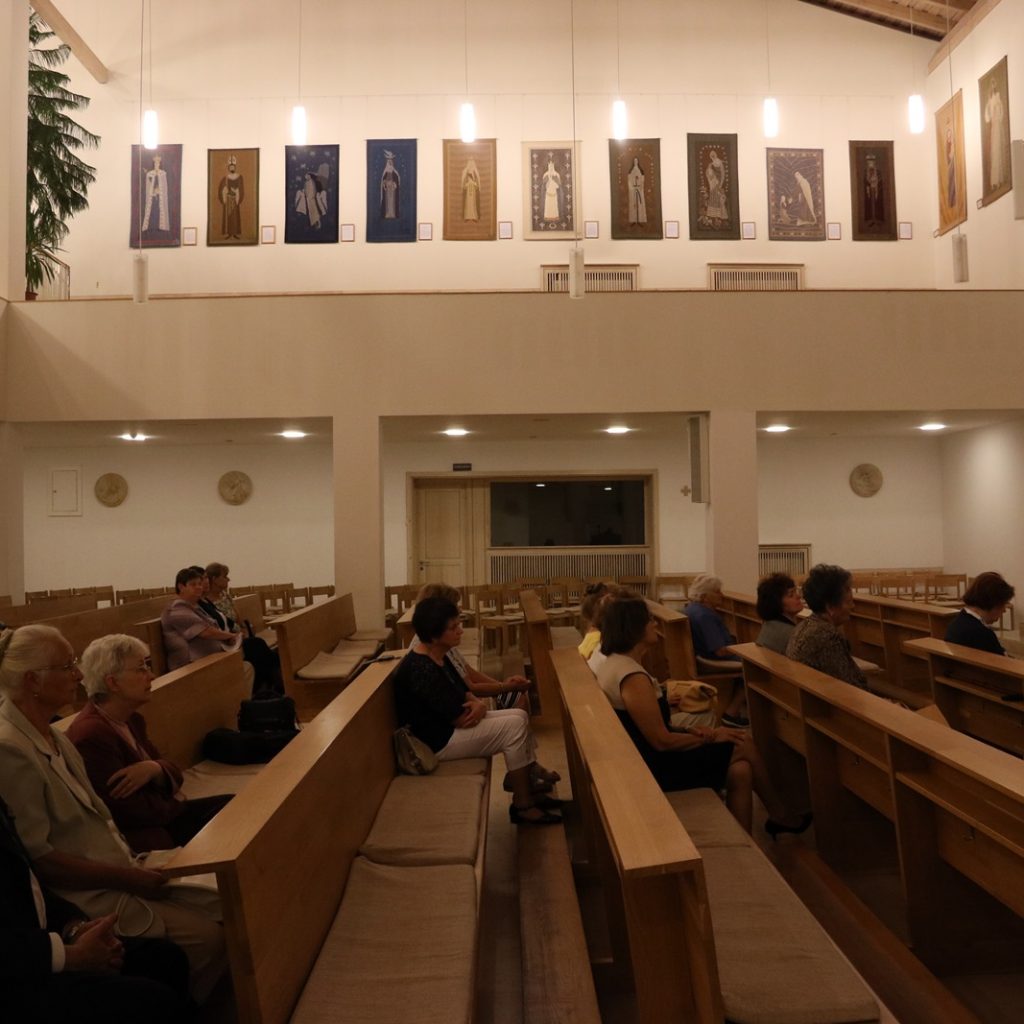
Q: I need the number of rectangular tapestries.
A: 12